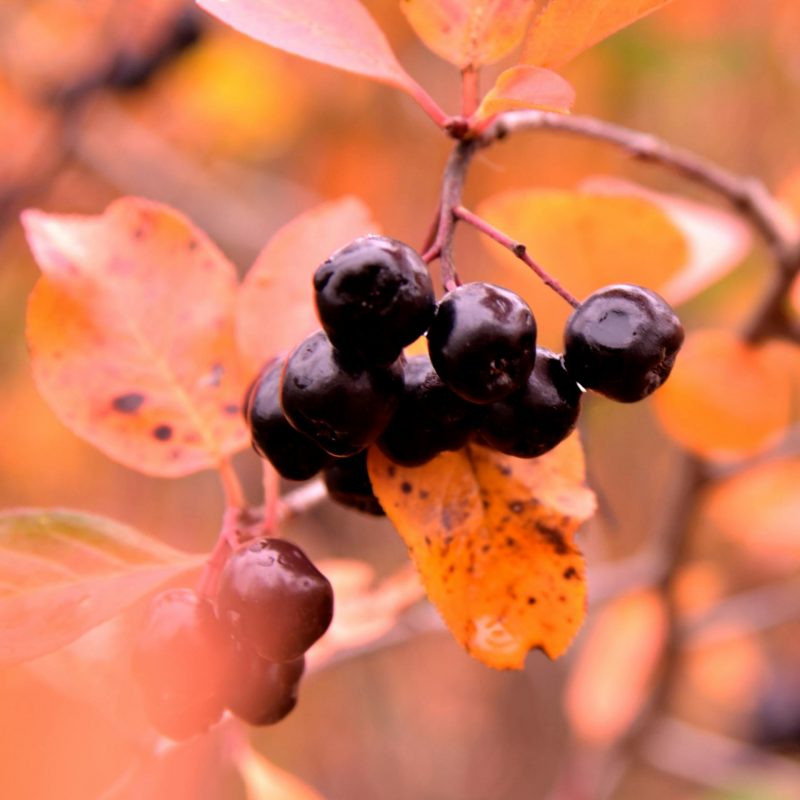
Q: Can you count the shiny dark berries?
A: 11